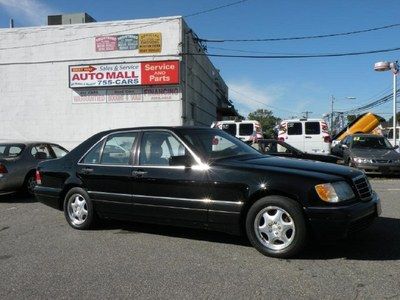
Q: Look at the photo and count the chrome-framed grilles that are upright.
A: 1